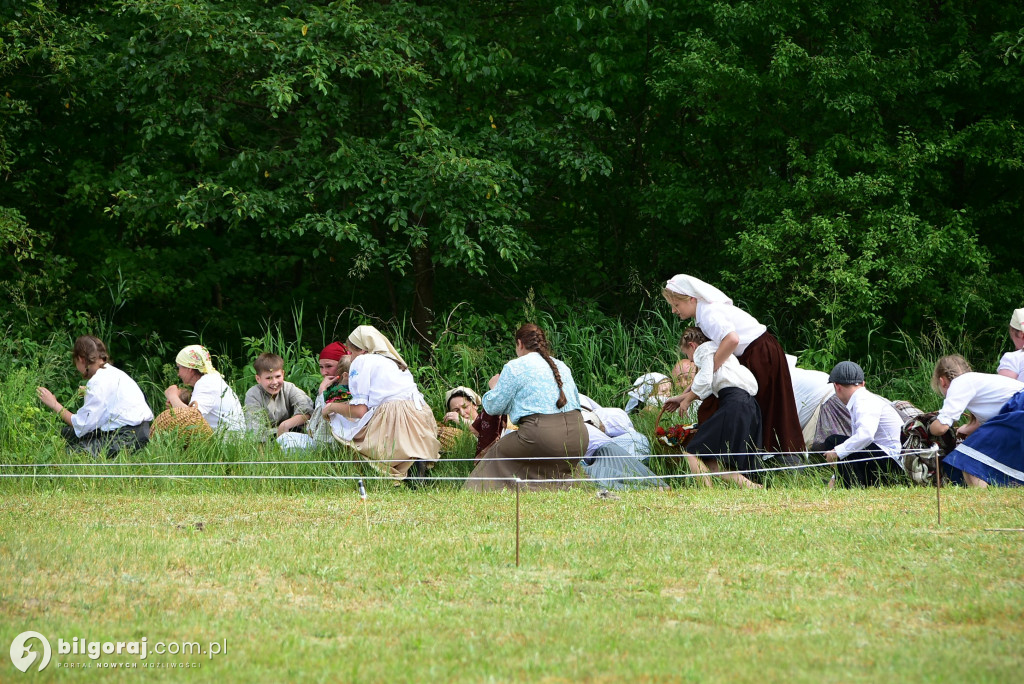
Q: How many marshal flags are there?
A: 0